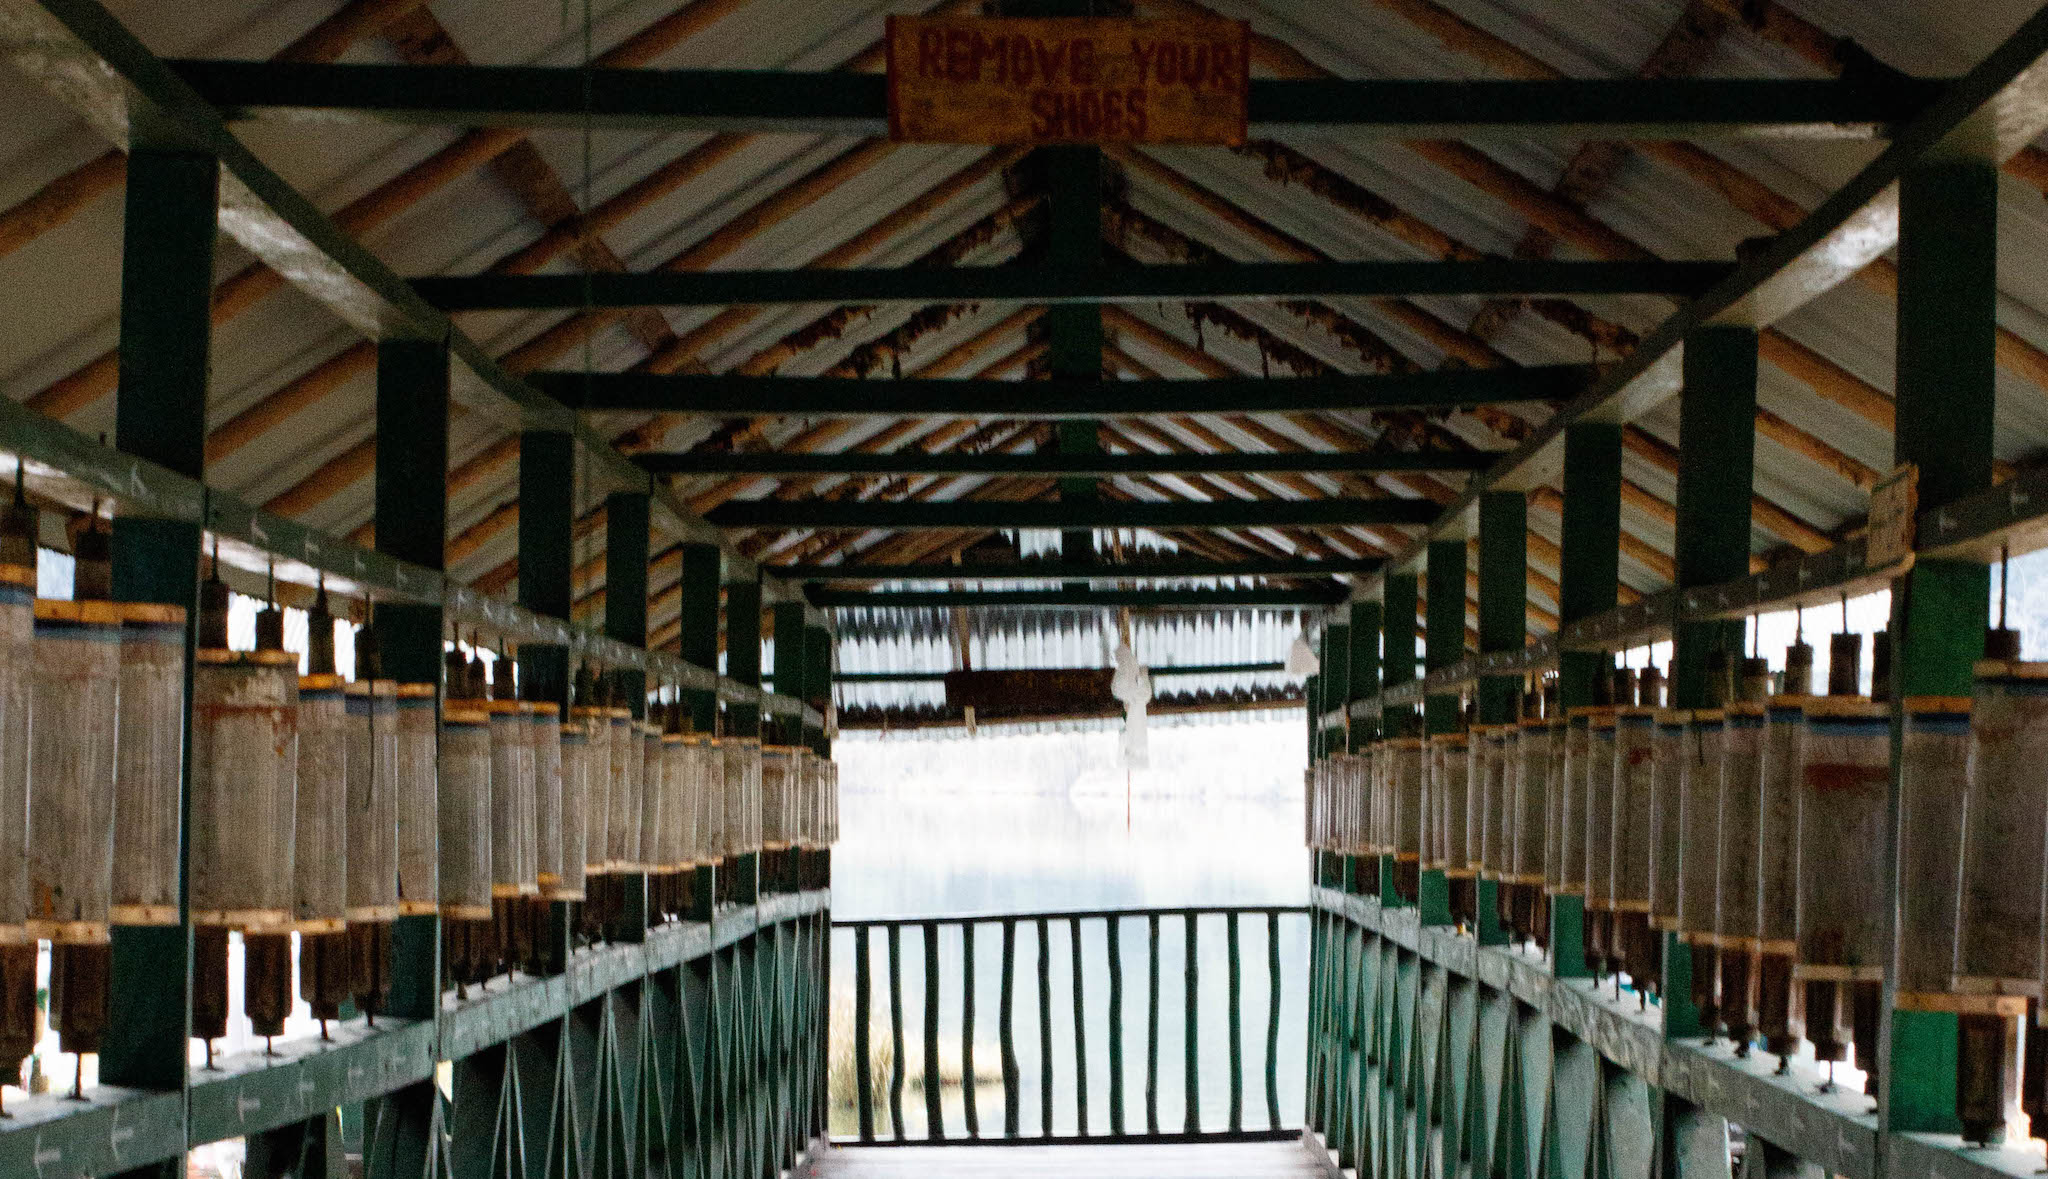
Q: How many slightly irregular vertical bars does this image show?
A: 12